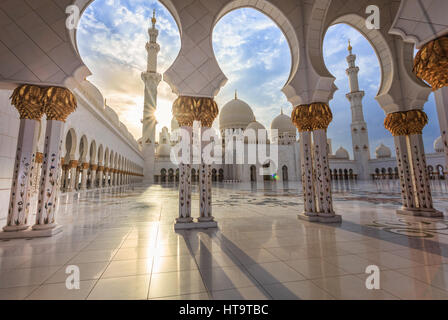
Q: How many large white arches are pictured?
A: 3